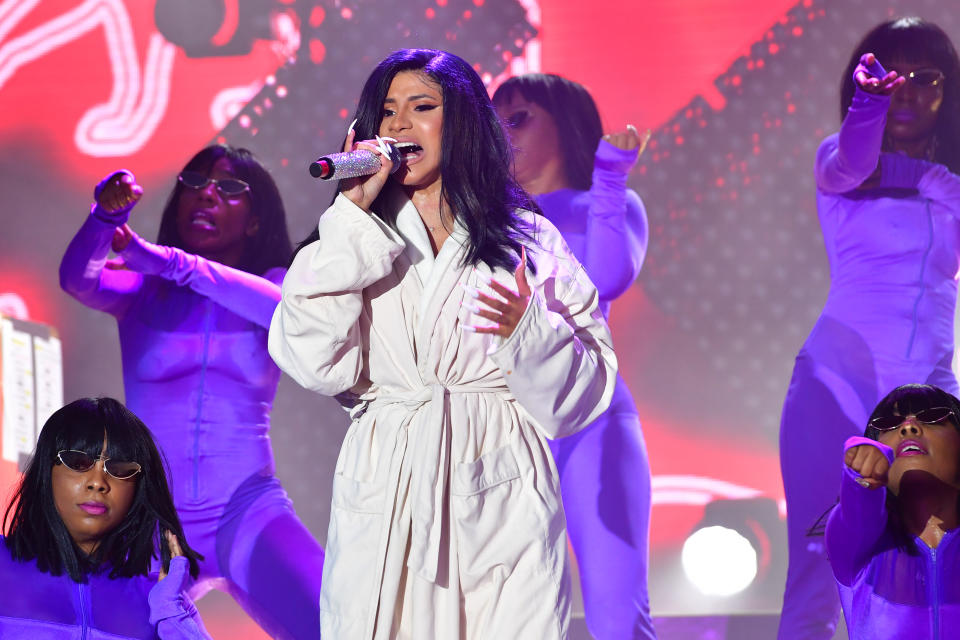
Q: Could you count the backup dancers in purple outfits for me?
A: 5